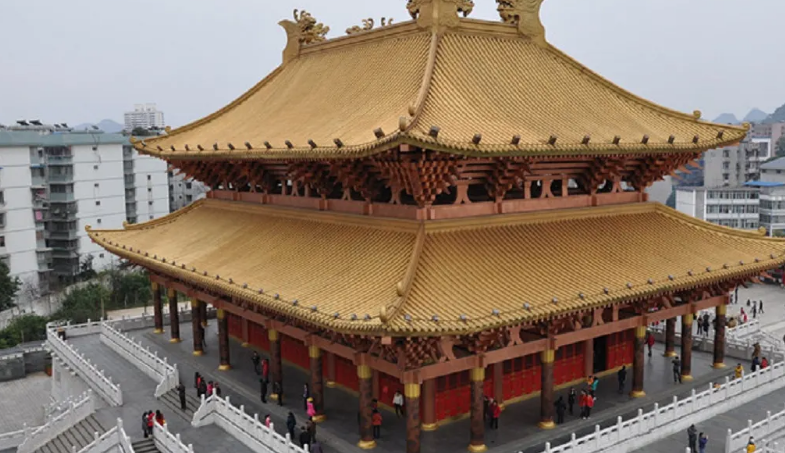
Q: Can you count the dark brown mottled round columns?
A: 15